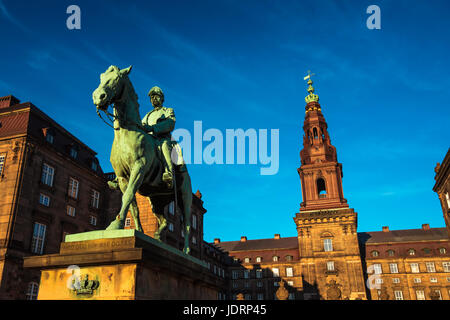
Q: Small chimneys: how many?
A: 5